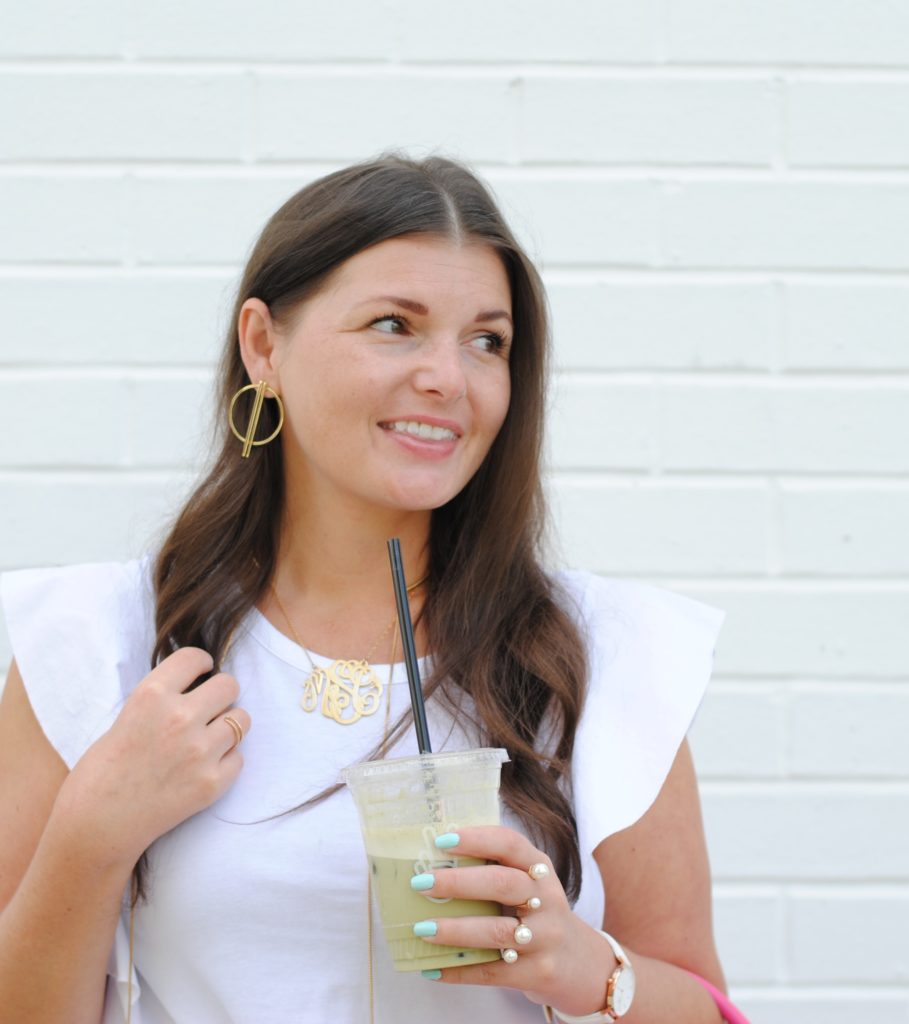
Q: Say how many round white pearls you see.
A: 4